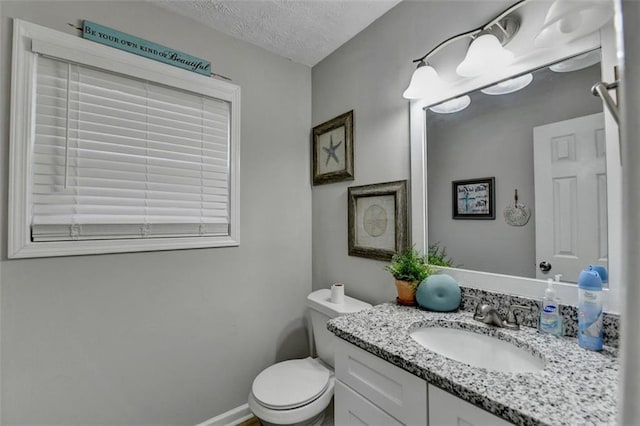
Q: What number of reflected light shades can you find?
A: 3